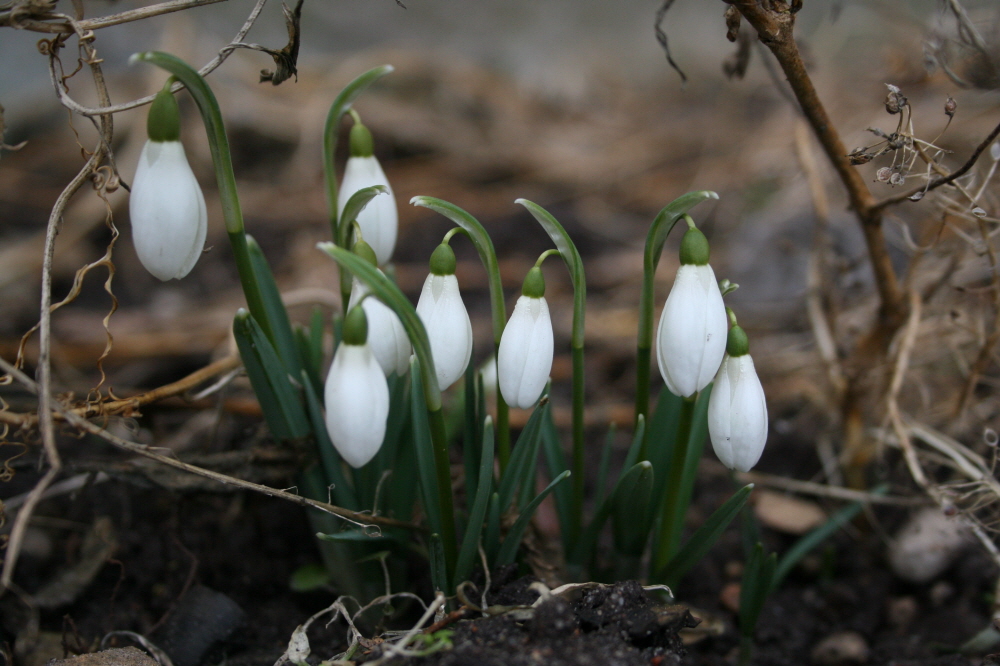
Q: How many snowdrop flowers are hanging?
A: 8